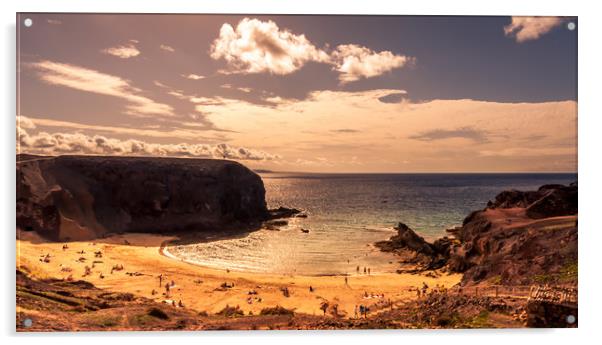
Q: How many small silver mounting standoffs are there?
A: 4